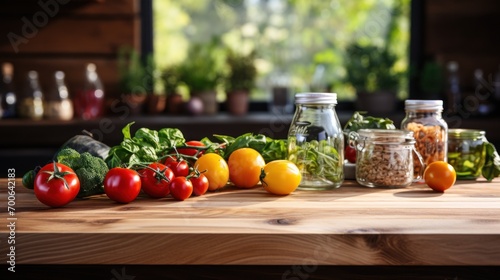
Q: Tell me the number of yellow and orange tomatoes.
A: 4